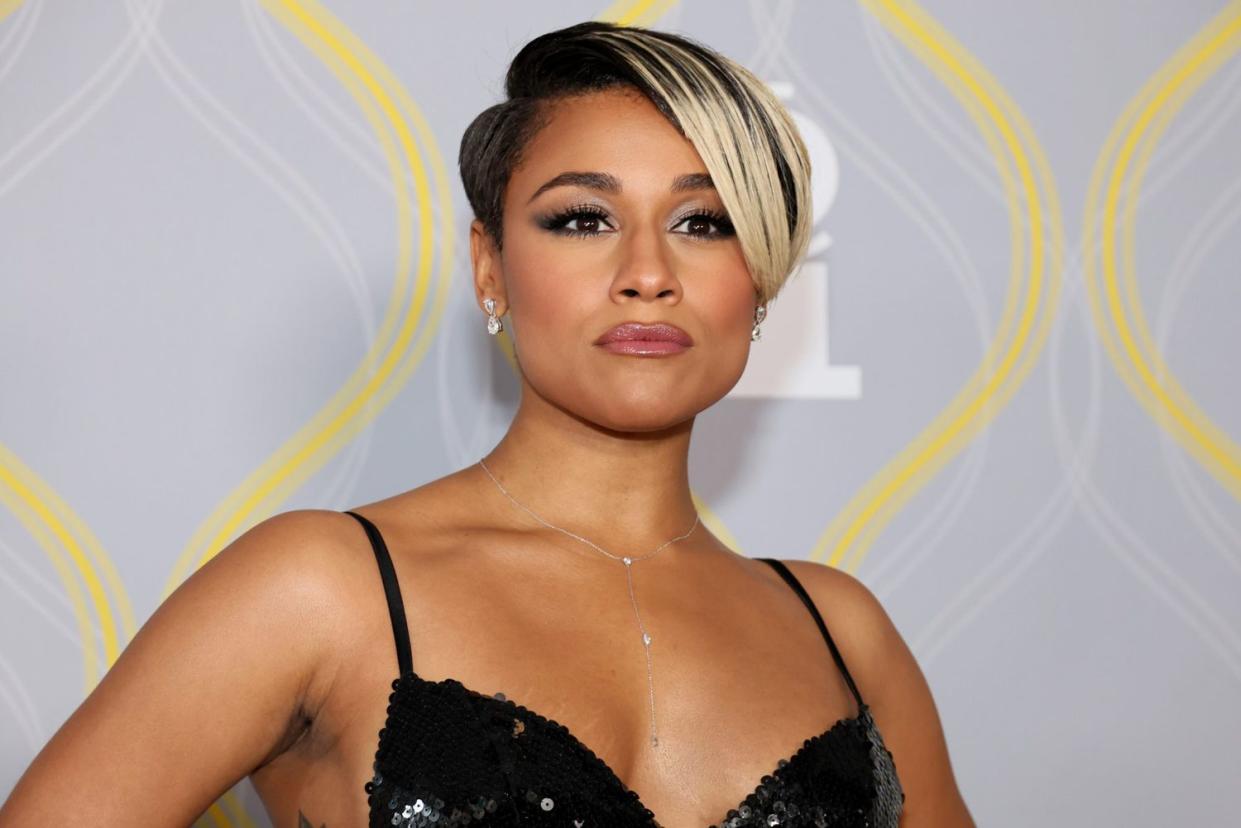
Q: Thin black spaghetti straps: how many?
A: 2